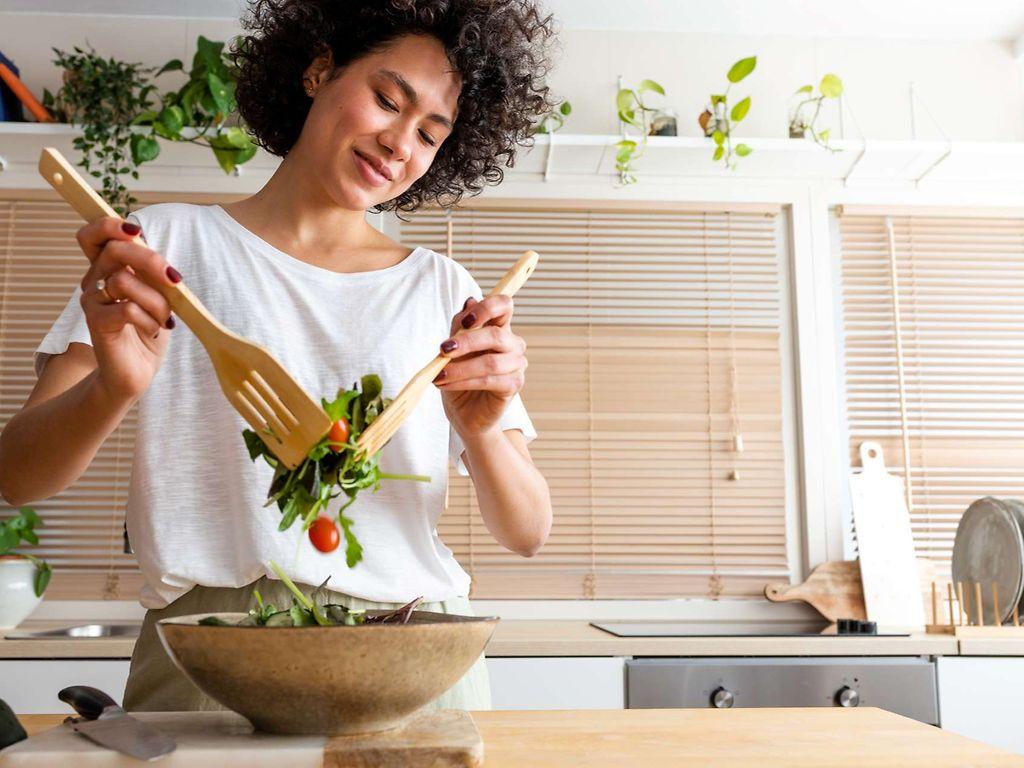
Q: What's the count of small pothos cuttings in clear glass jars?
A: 3